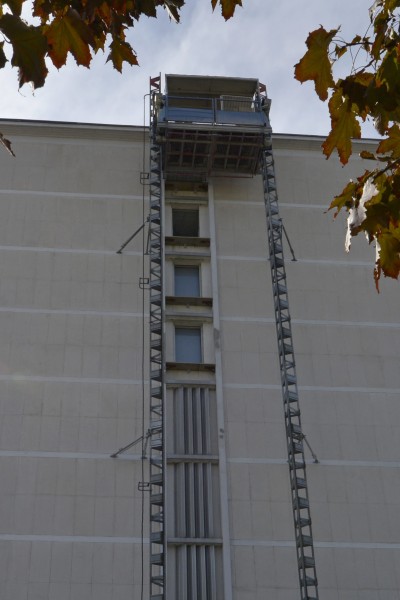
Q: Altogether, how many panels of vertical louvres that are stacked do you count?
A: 3